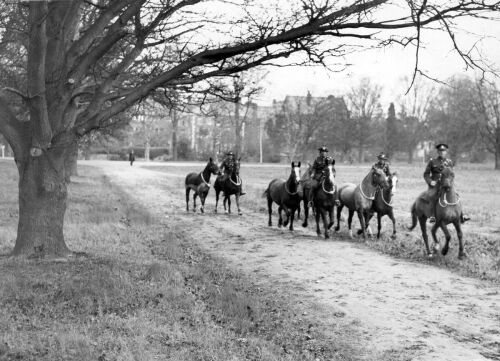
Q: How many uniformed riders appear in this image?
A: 4